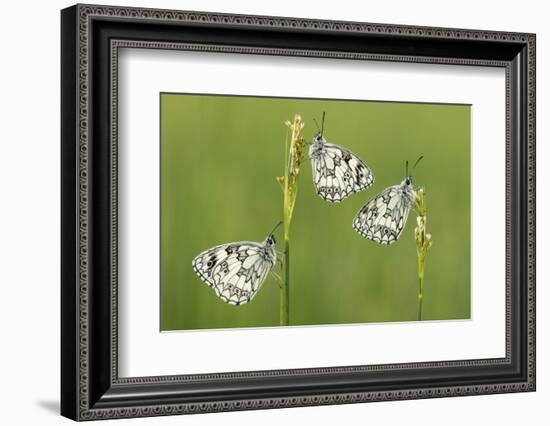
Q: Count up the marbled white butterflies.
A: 3